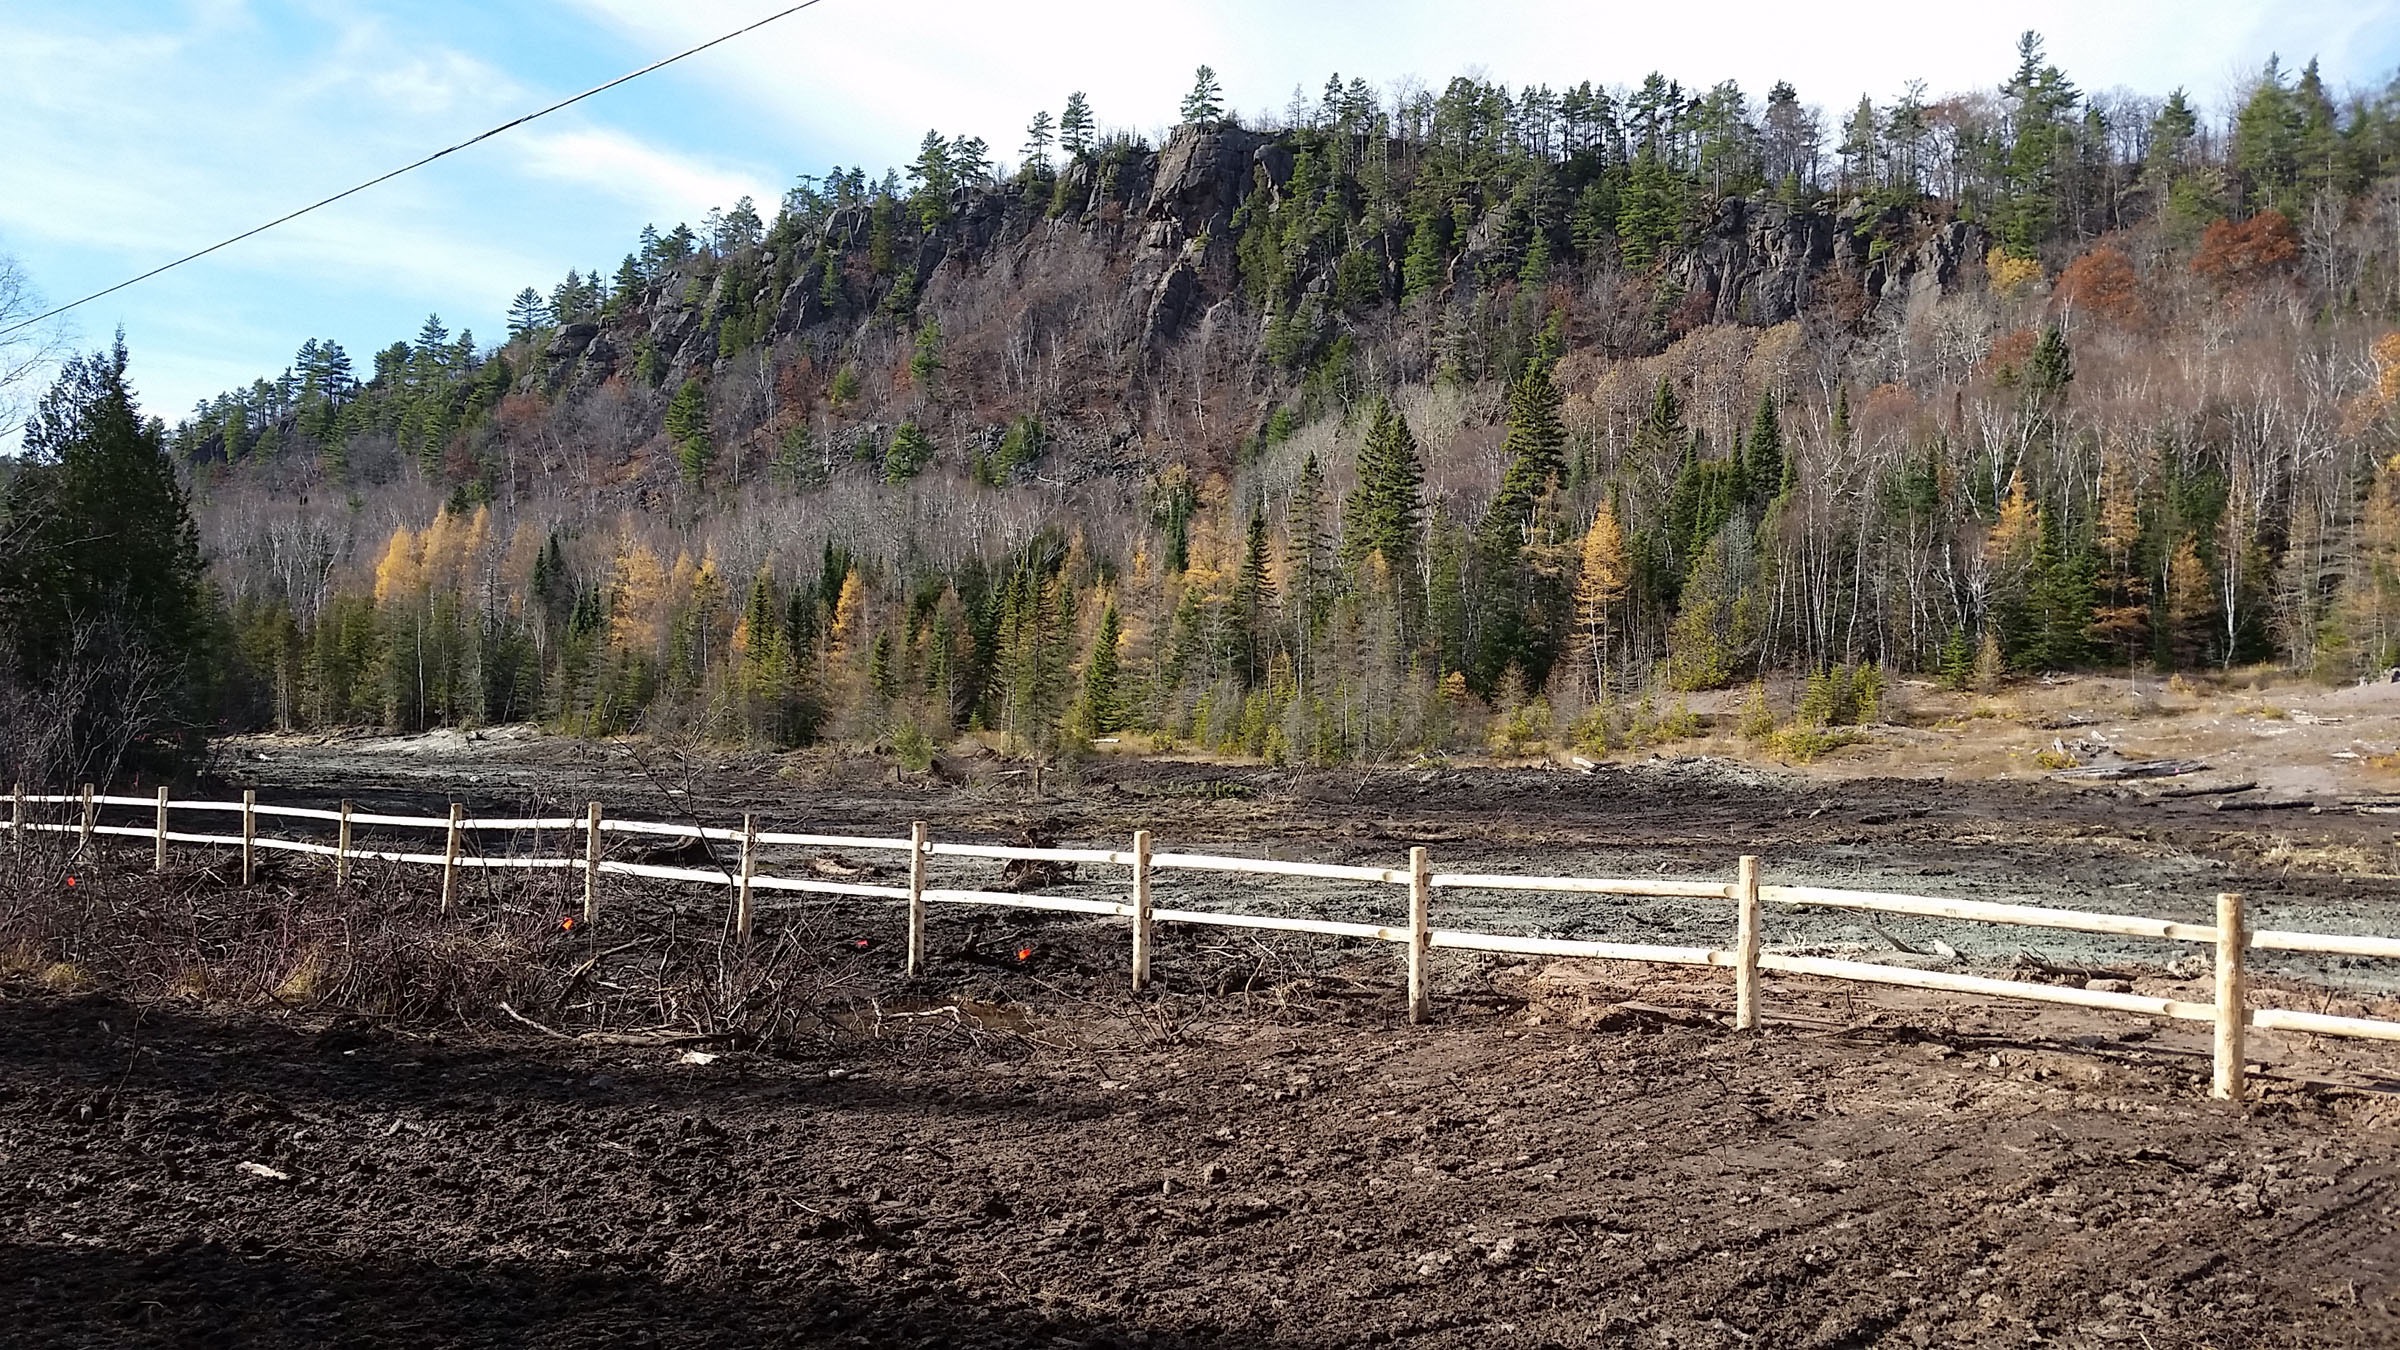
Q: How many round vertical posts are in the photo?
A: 13